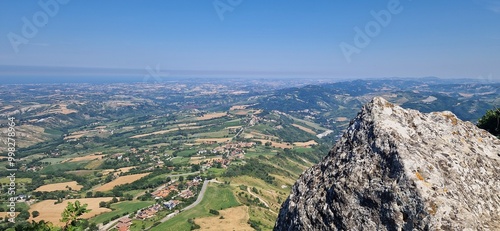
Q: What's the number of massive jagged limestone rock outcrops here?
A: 1